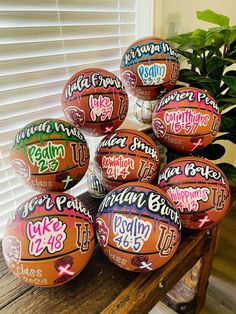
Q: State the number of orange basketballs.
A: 8